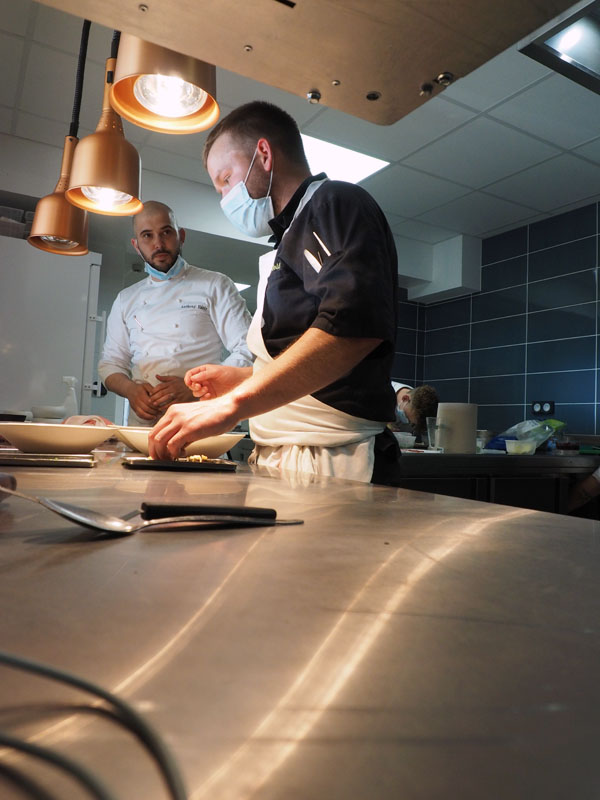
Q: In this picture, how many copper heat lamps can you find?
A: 3